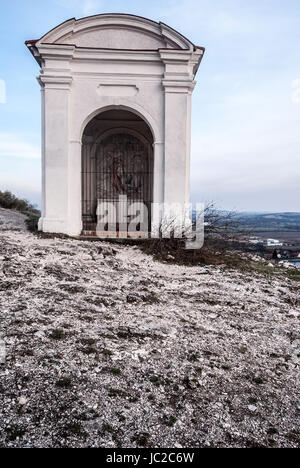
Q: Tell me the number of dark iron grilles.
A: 1